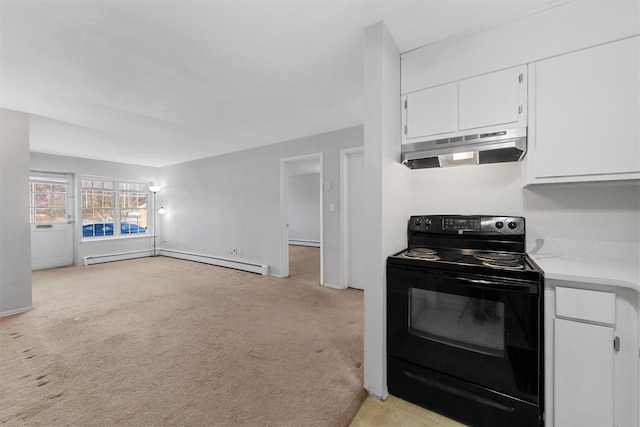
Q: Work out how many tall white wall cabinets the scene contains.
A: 1